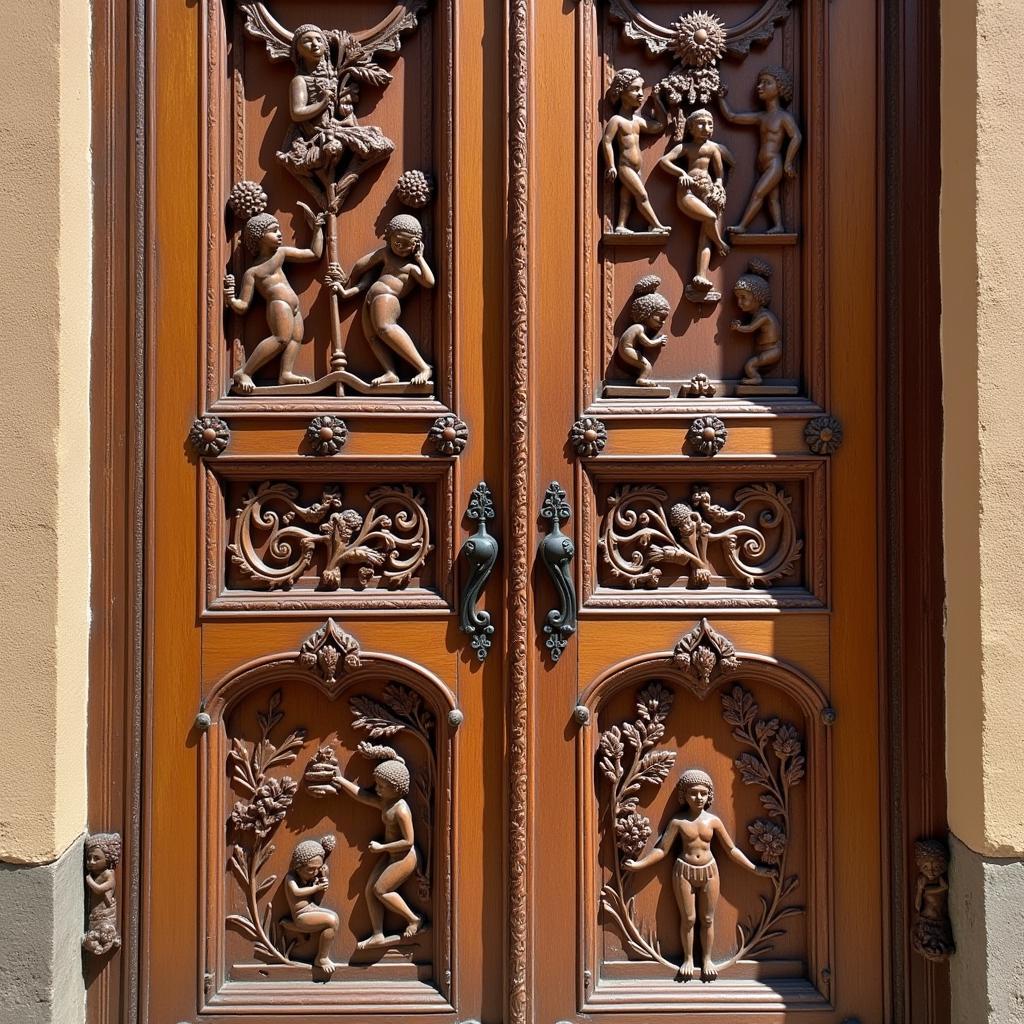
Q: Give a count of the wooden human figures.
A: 13